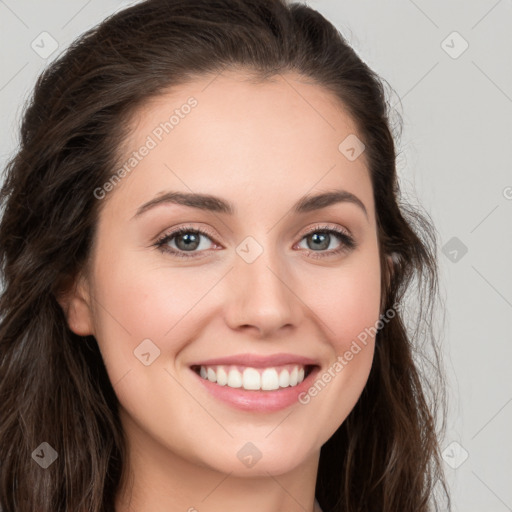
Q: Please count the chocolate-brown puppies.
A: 0